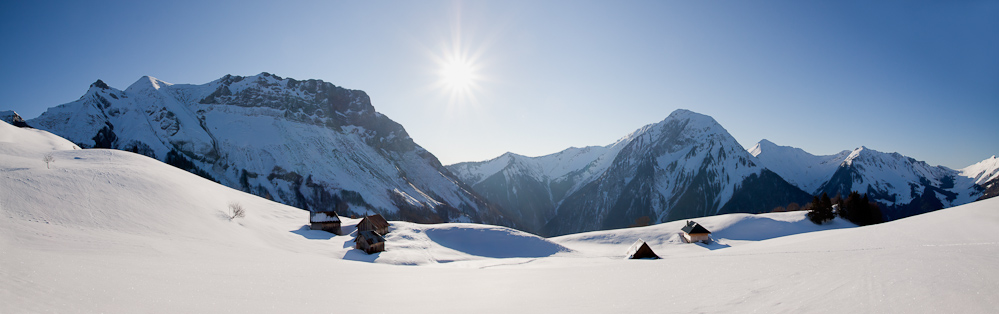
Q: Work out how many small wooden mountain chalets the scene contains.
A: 5